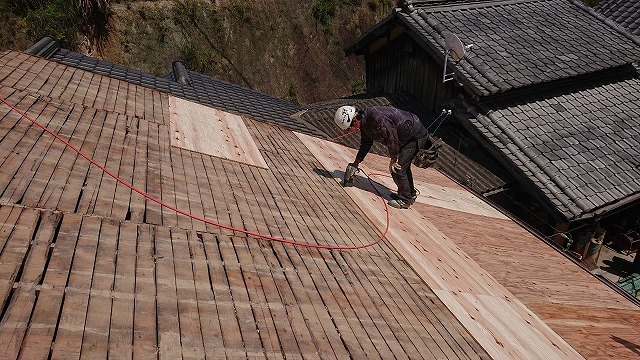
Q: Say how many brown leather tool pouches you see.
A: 1